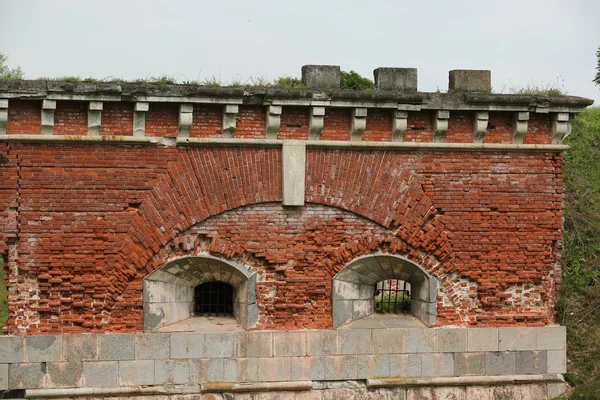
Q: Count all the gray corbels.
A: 14